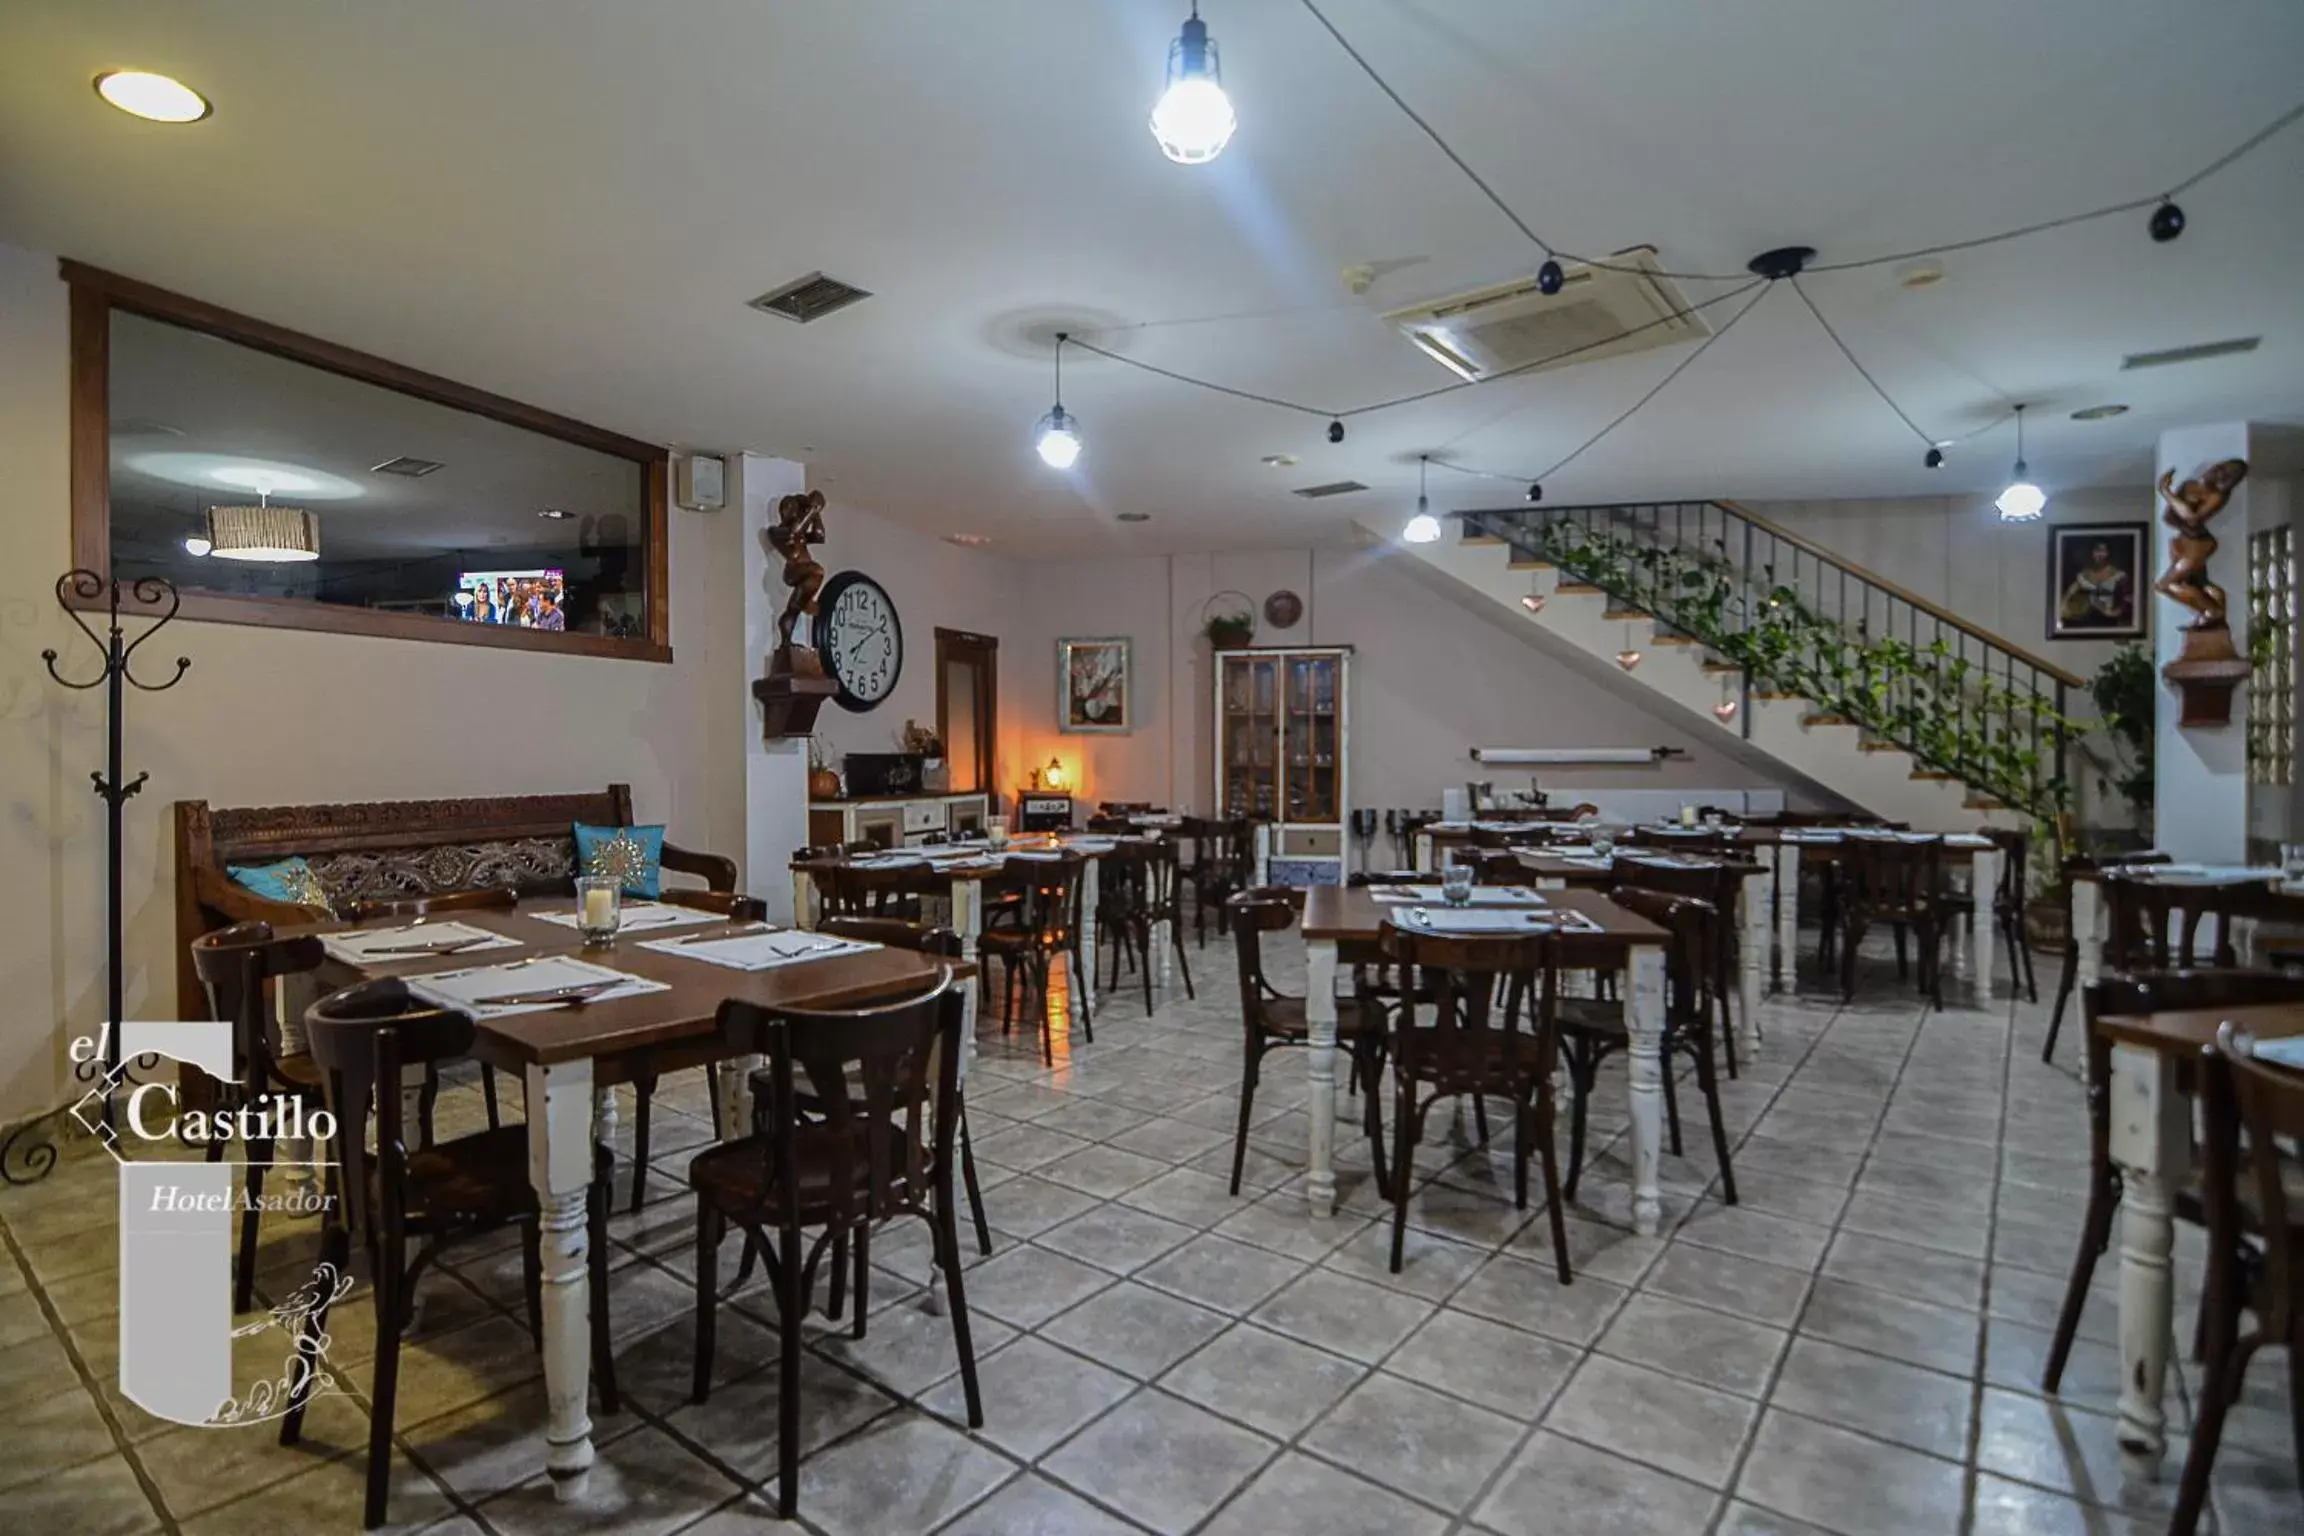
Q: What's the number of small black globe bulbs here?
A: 5